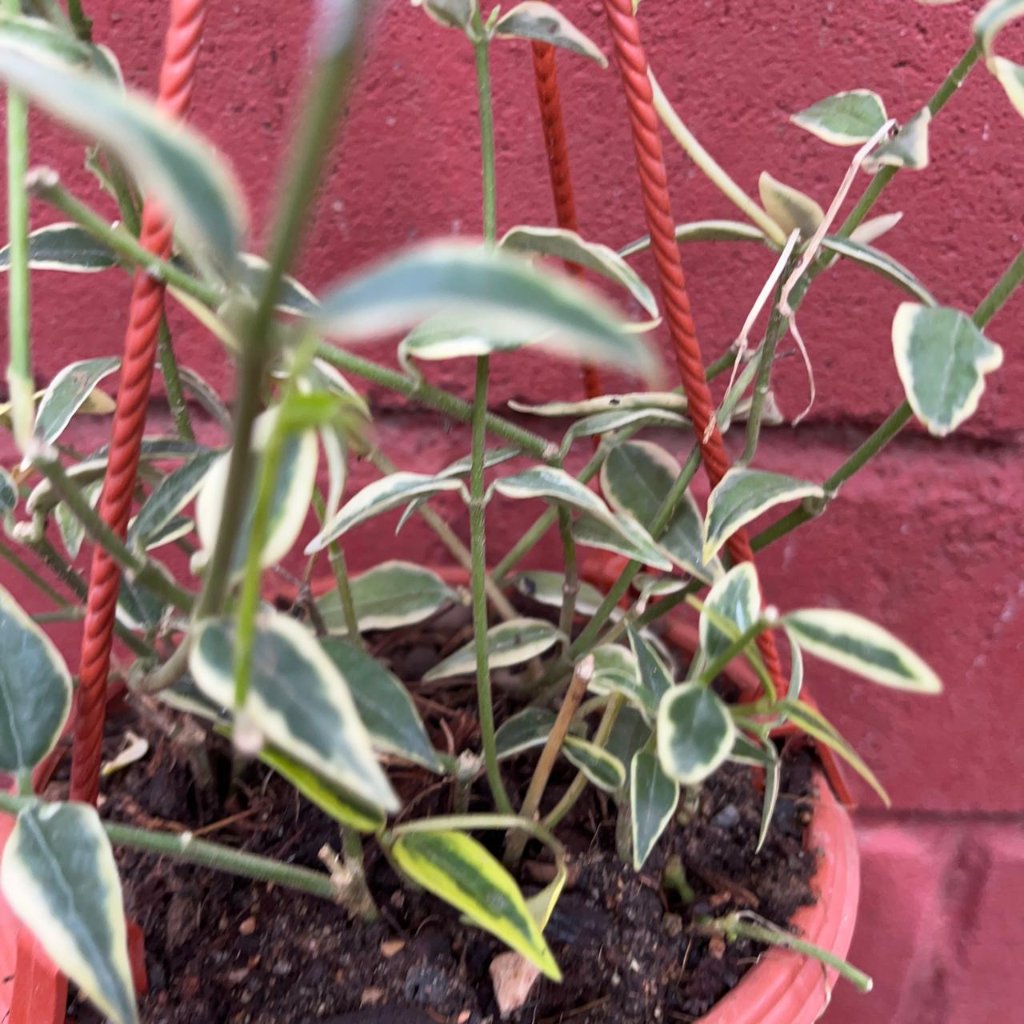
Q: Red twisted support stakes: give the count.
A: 3